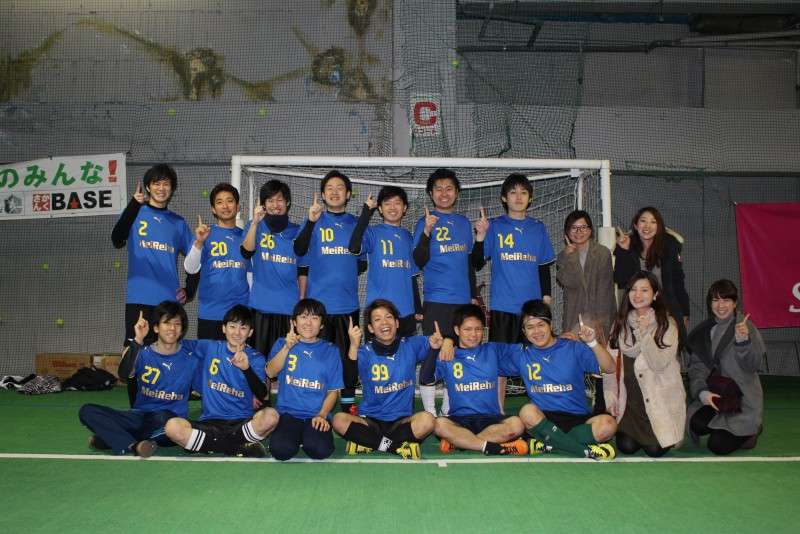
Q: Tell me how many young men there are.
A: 13